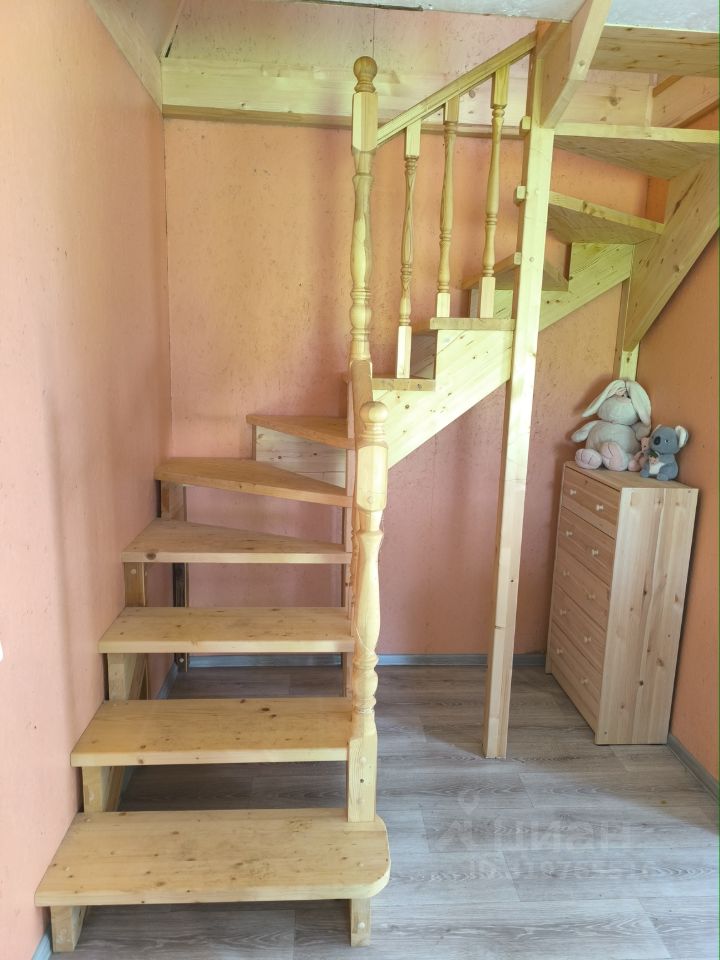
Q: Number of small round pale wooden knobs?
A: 10